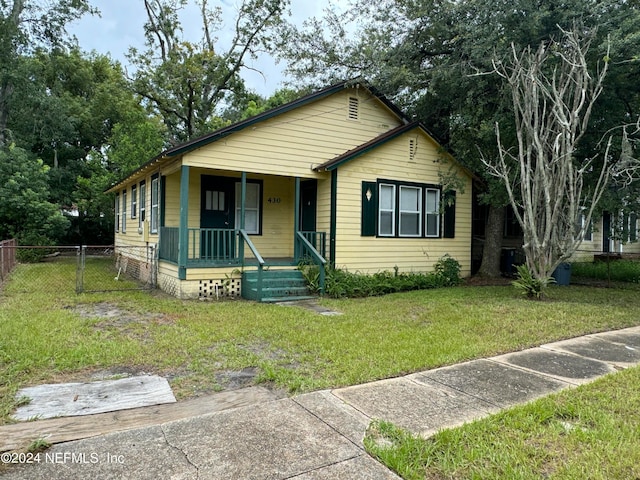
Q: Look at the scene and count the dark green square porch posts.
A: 3